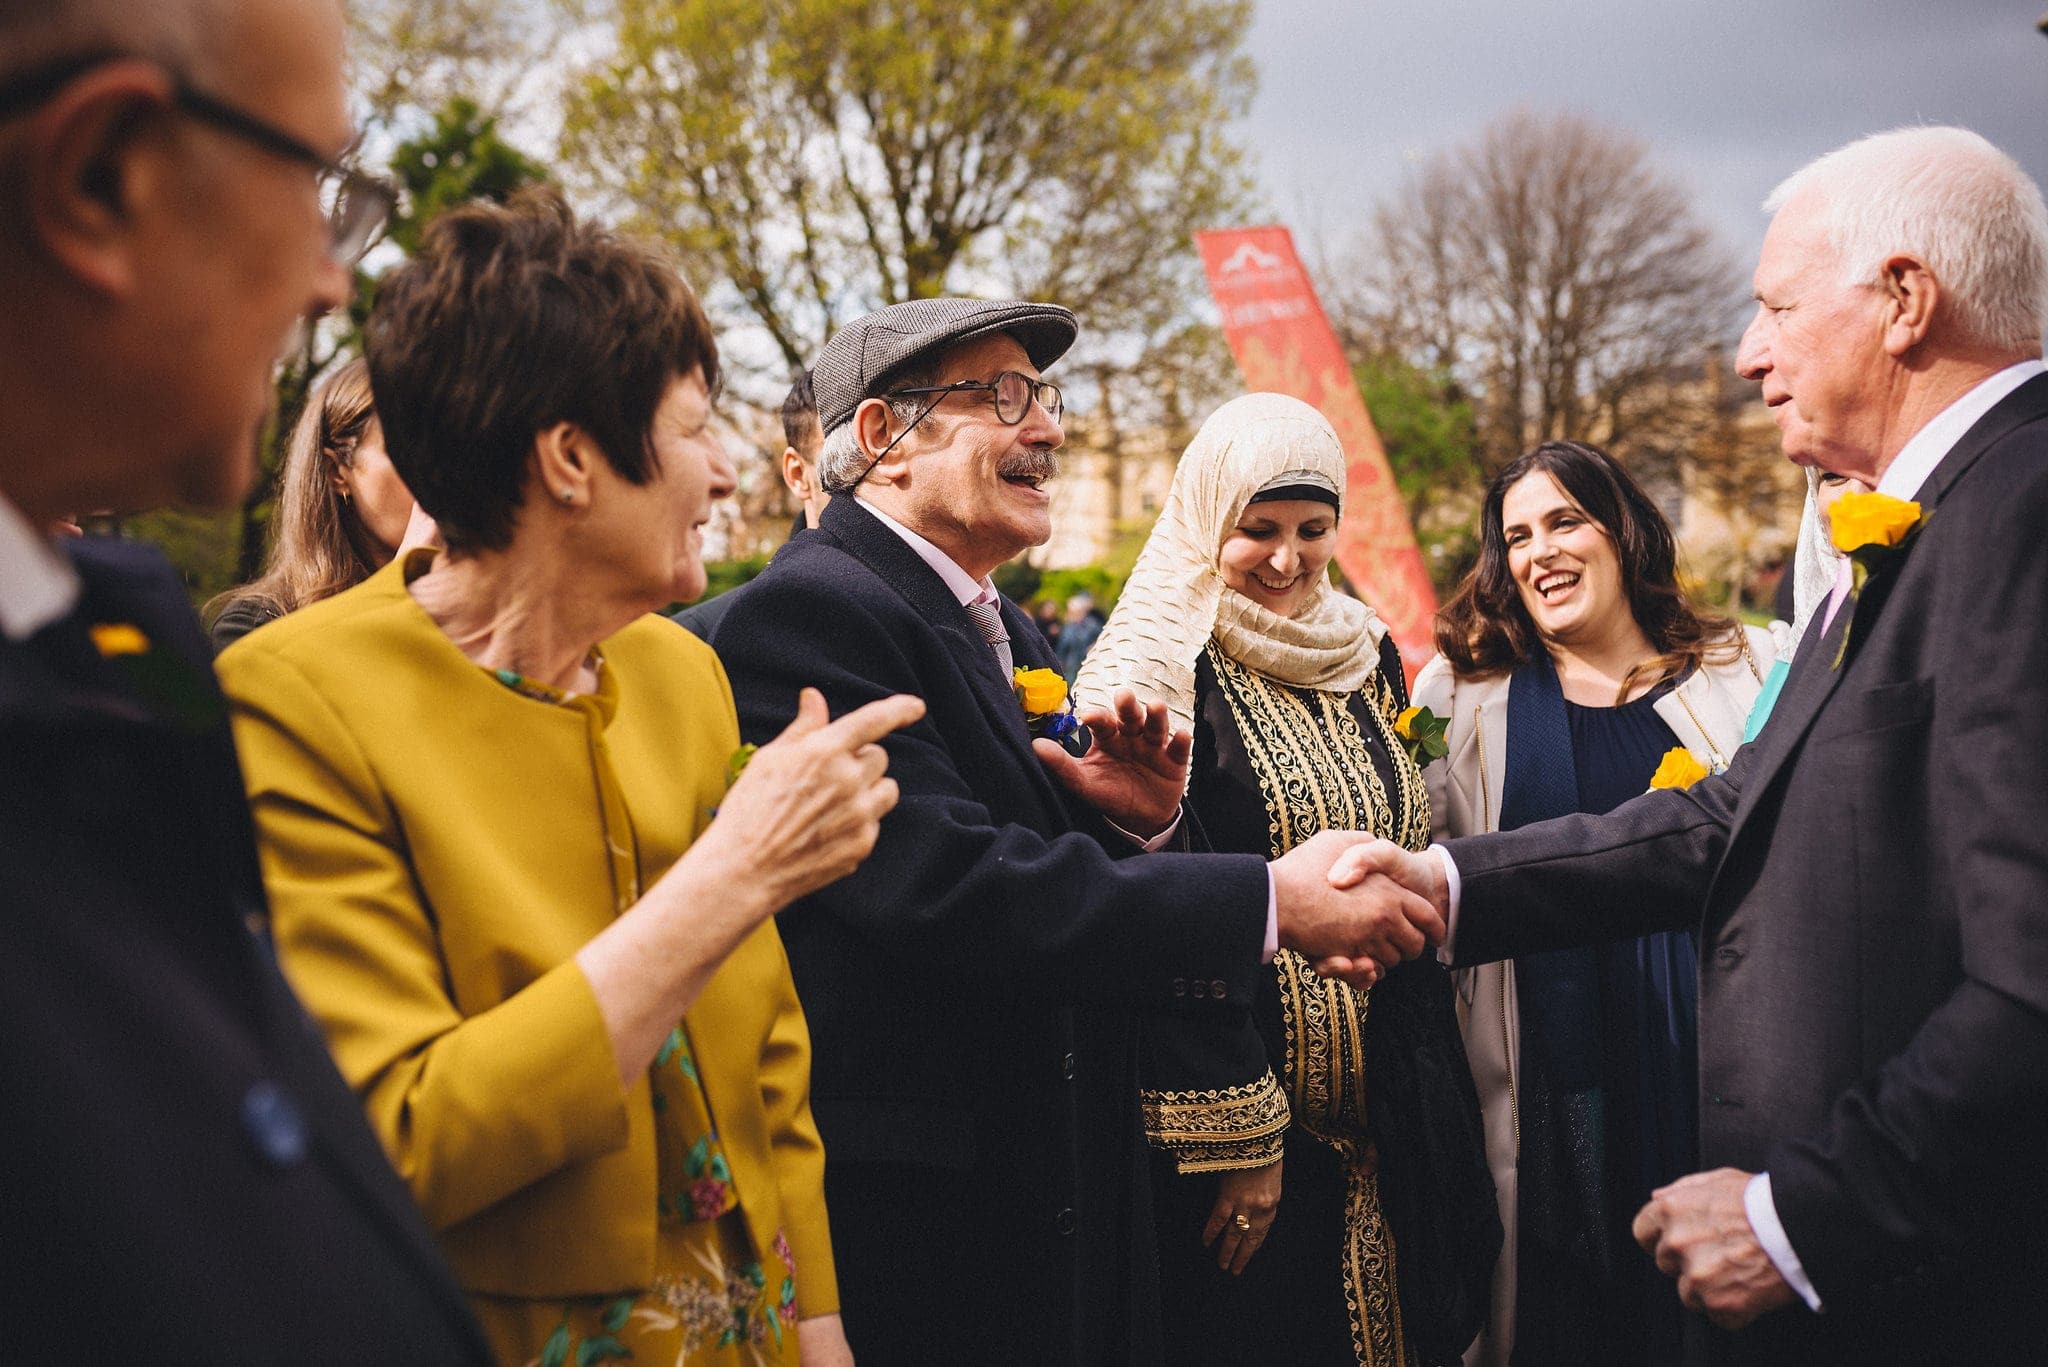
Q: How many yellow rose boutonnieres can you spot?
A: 5